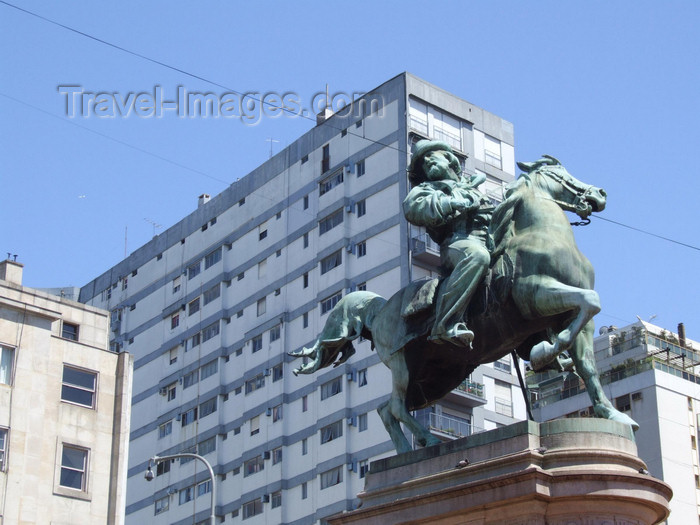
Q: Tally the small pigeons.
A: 3